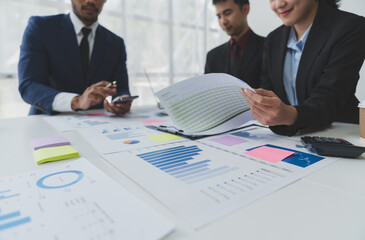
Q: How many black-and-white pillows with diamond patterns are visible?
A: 0